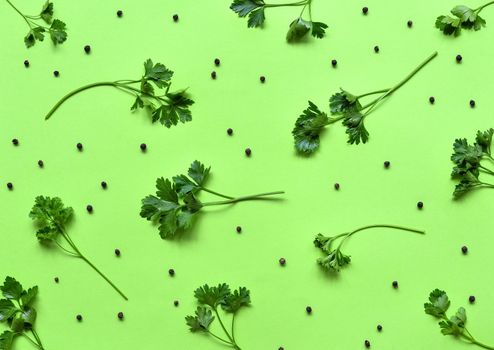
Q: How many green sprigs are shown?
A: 12